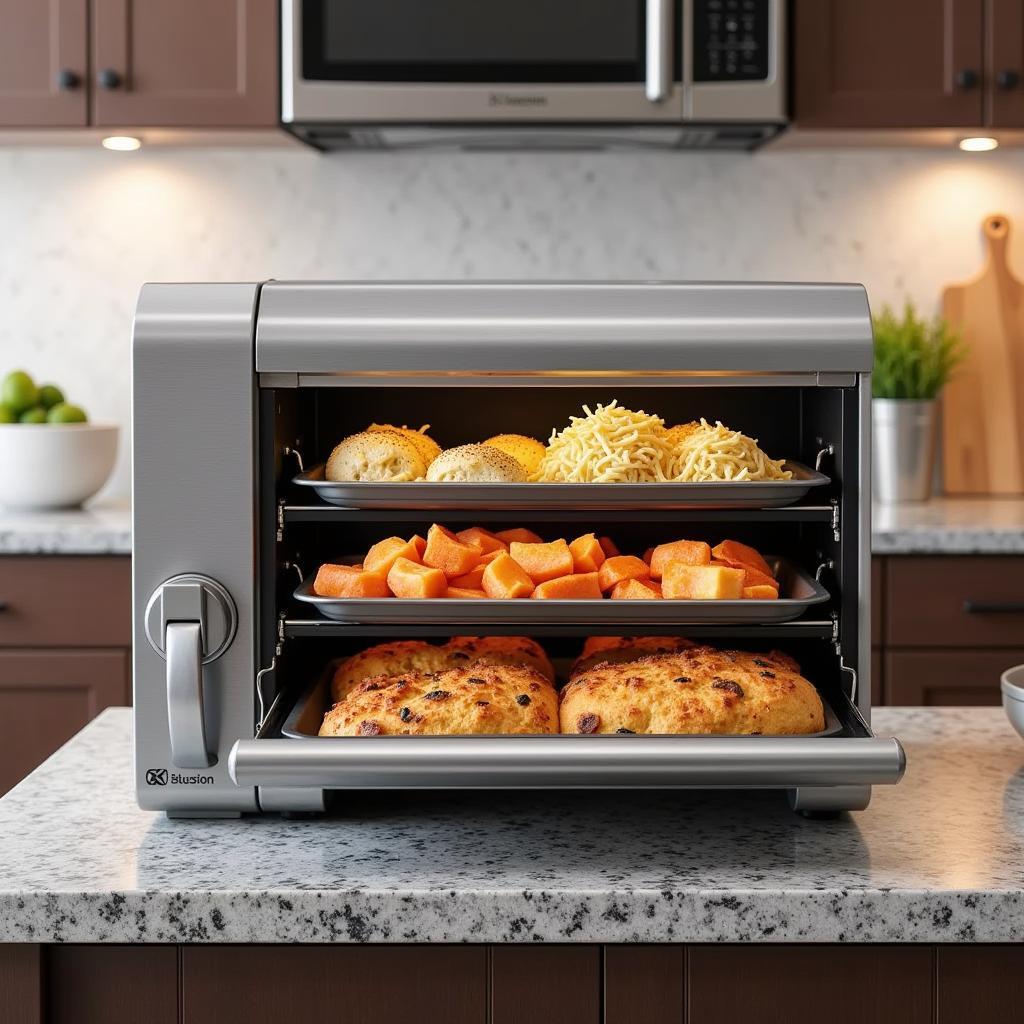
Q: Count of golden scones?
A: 4